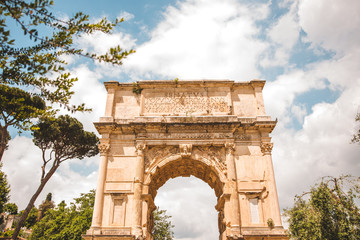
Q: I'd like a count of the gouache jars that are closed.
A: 0